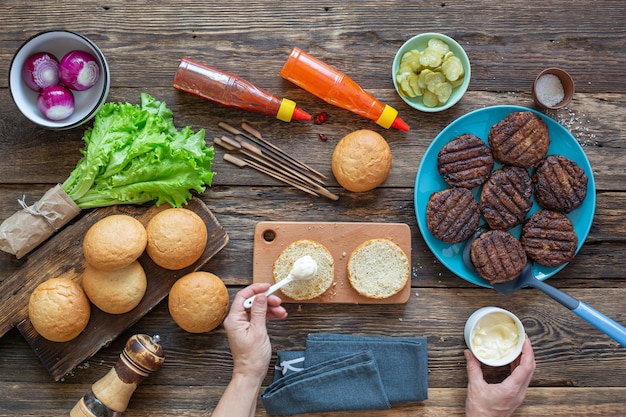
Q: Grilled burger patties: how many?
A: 7